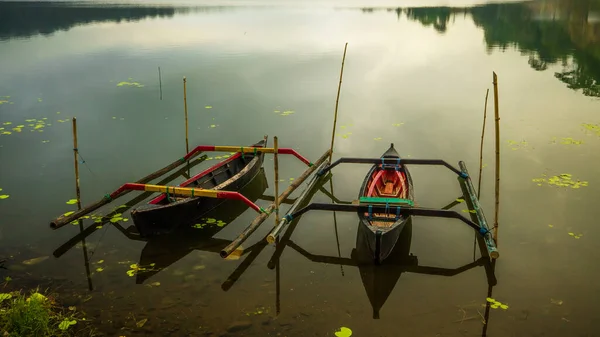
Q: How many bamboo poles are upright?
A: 6